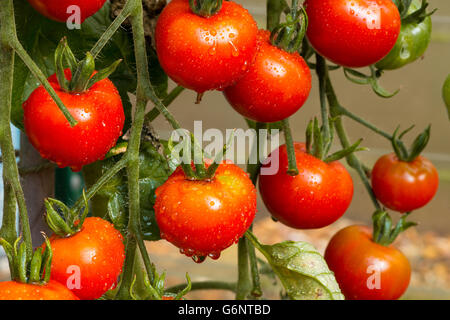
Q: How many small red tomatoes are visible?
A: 11